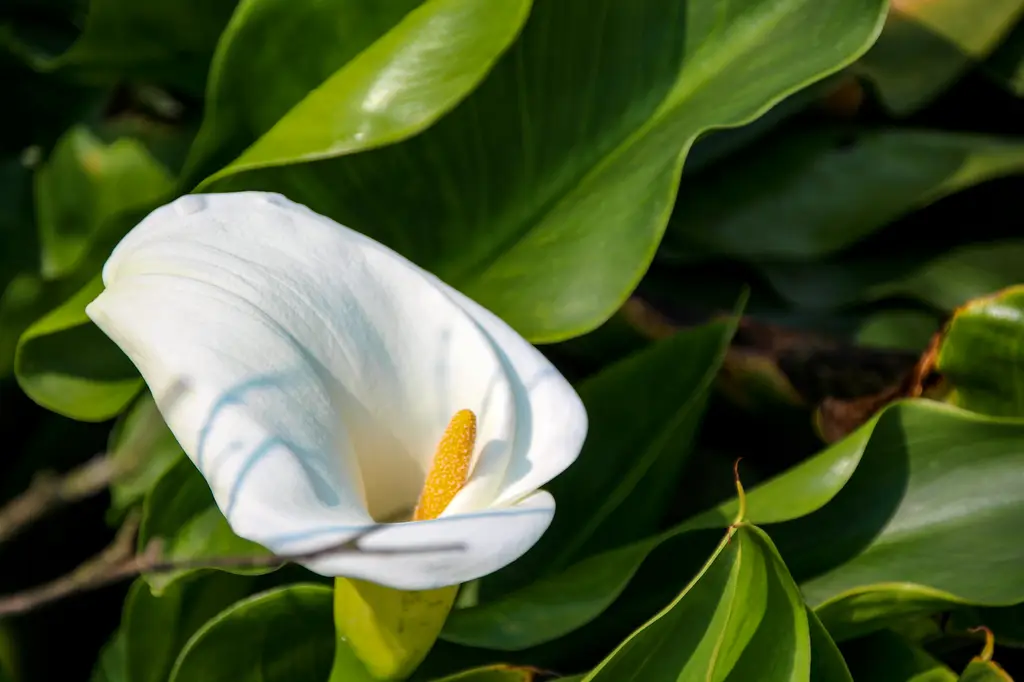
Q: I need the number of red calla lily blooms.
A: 0